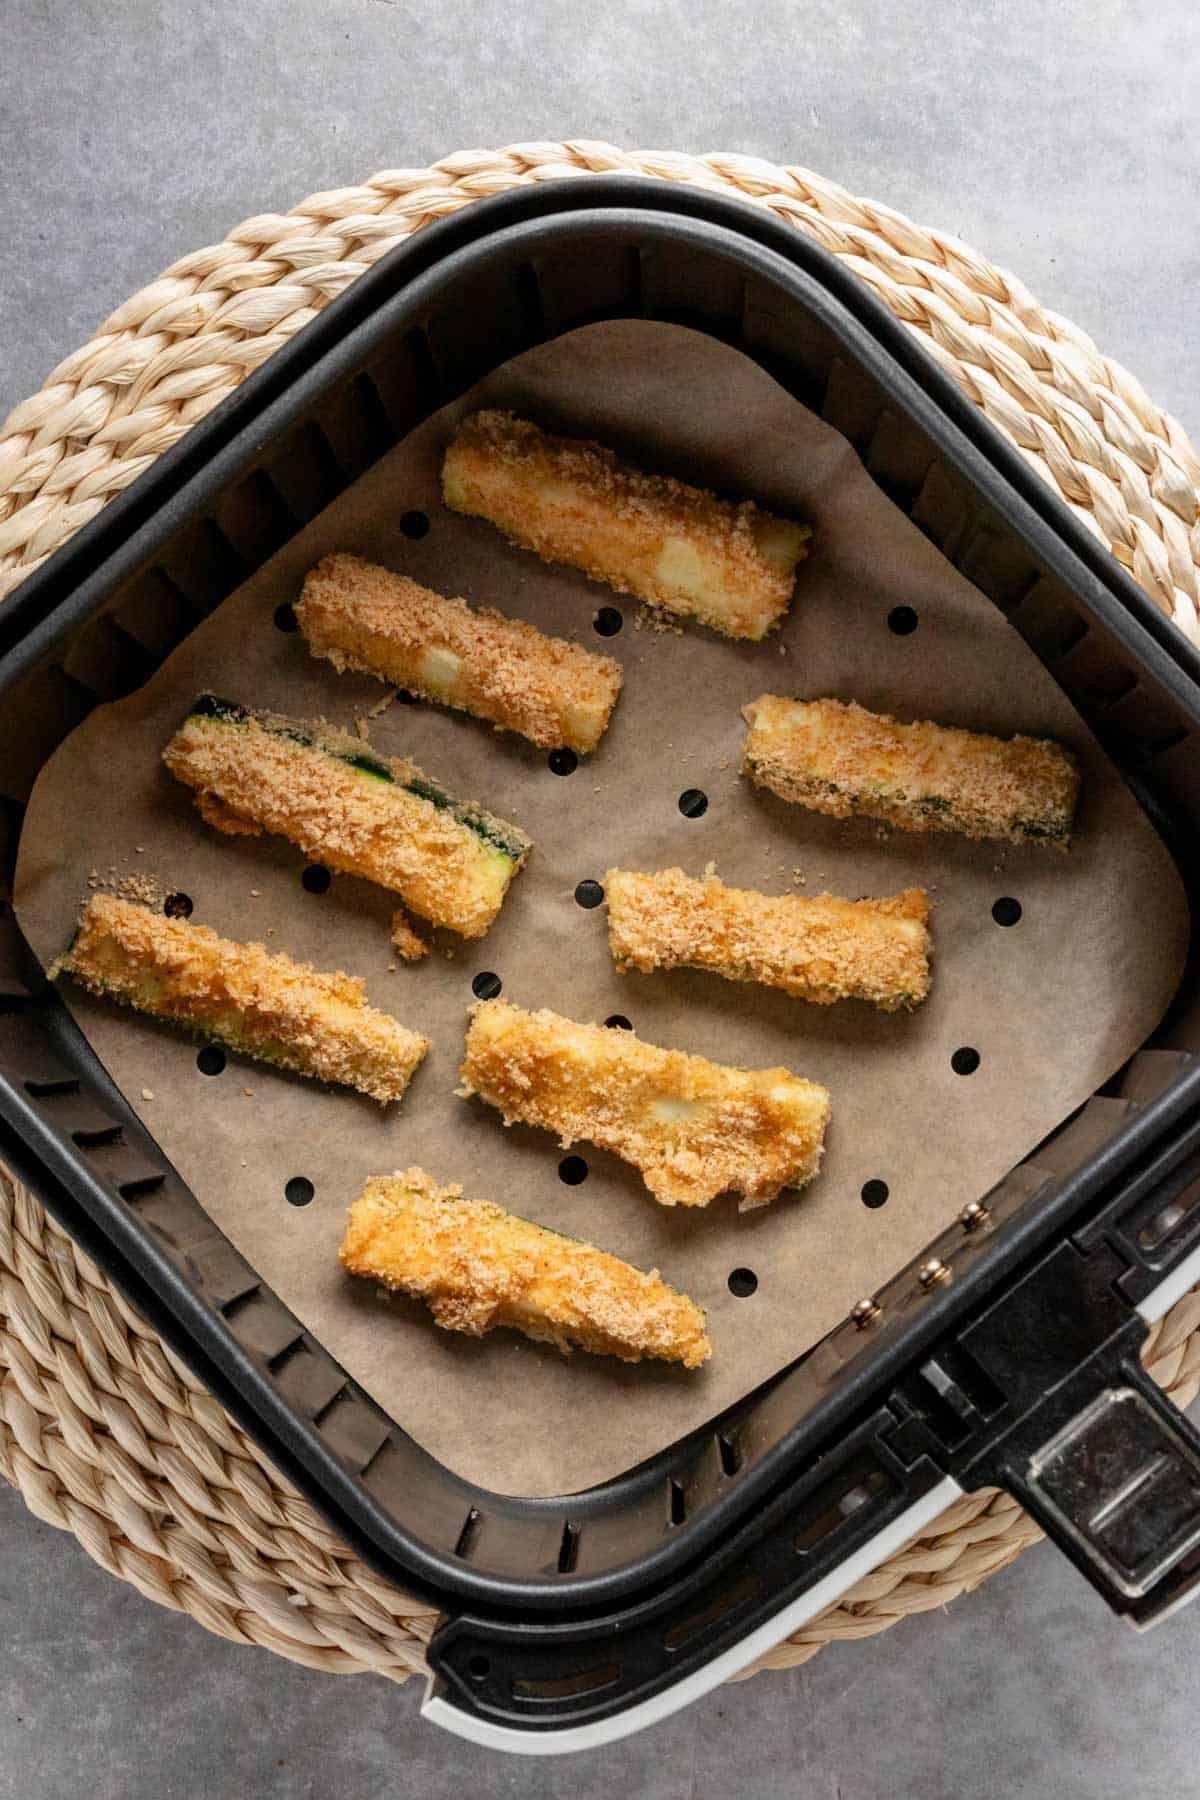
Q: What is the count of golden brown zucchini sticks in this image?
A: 8